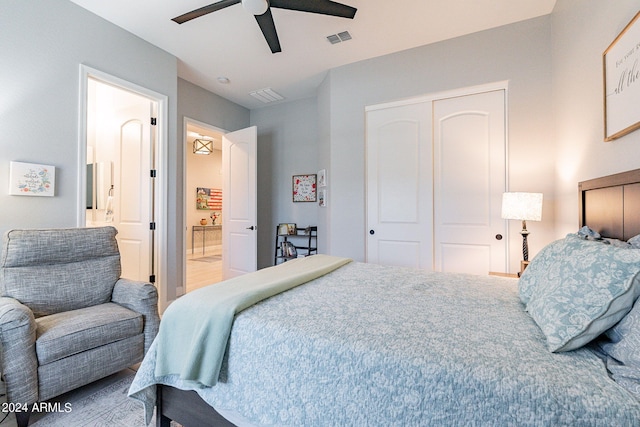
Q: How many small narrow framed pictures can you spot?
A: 2